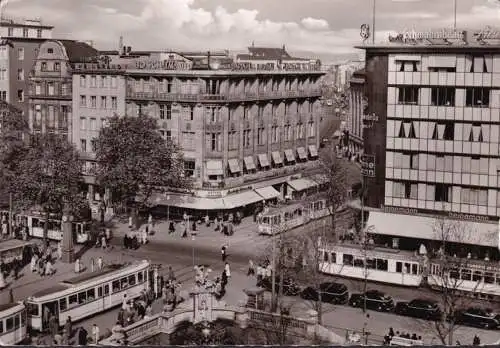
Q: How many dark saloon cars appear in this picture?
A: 5